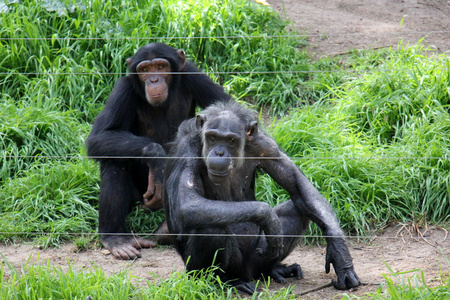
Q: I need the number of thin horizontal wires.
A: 4